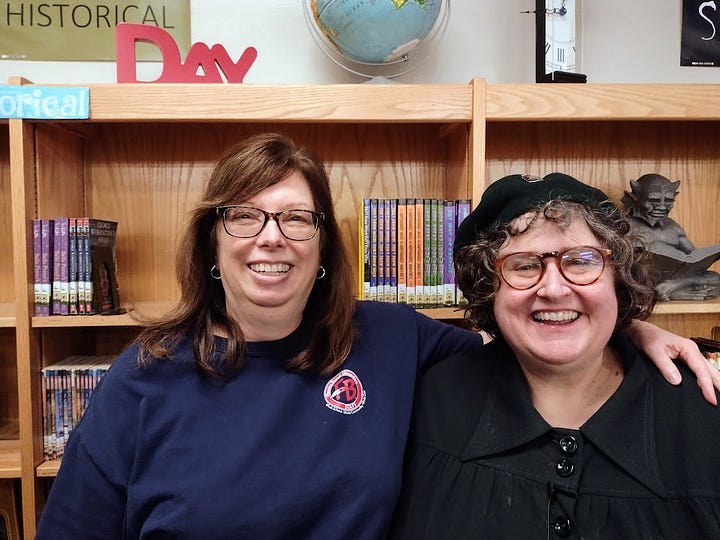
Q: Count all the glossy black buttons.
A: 3